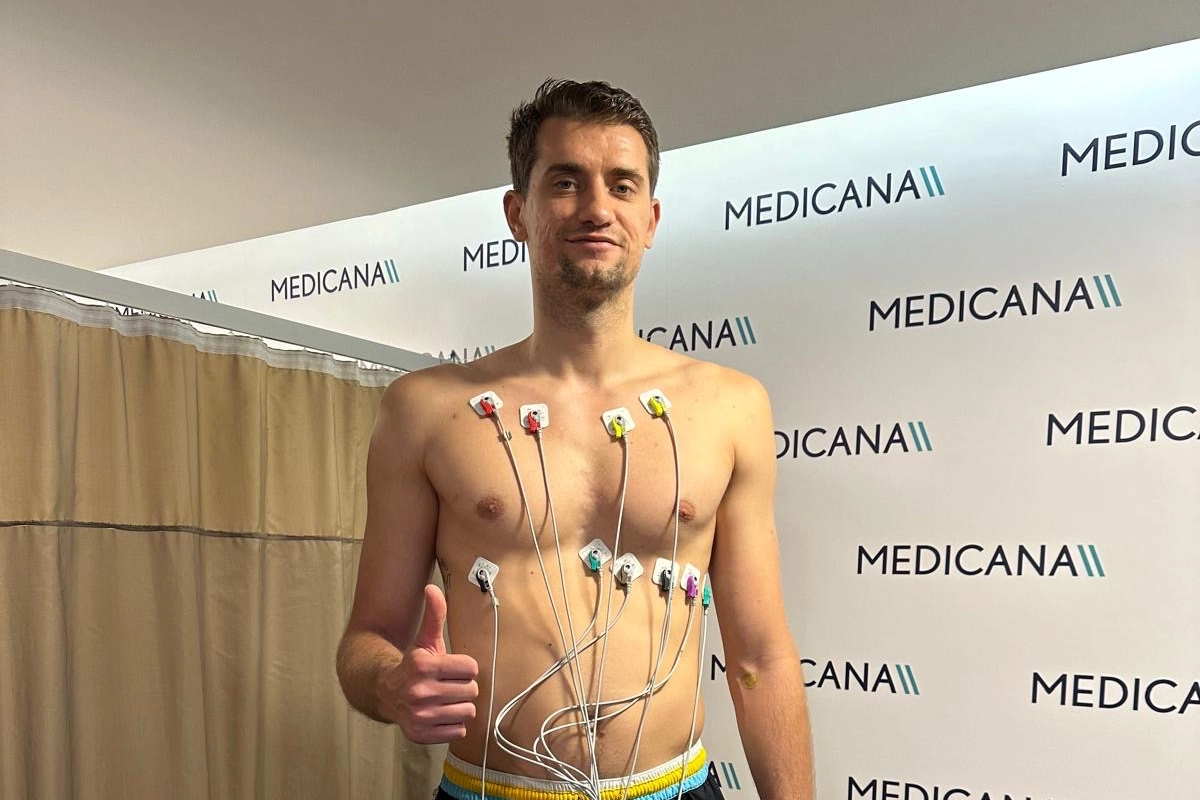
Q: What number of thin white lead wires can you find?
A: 10